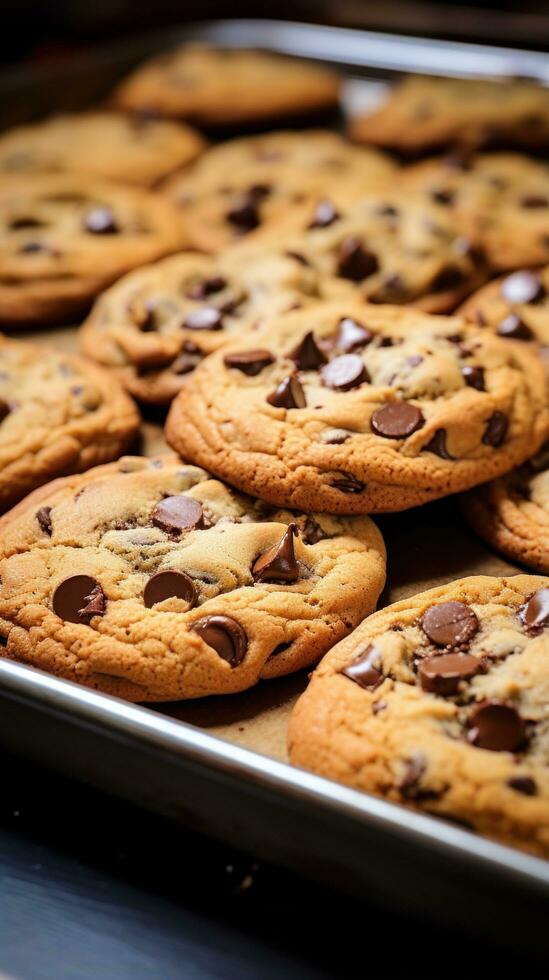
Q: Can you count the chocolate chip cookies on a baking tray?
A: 14